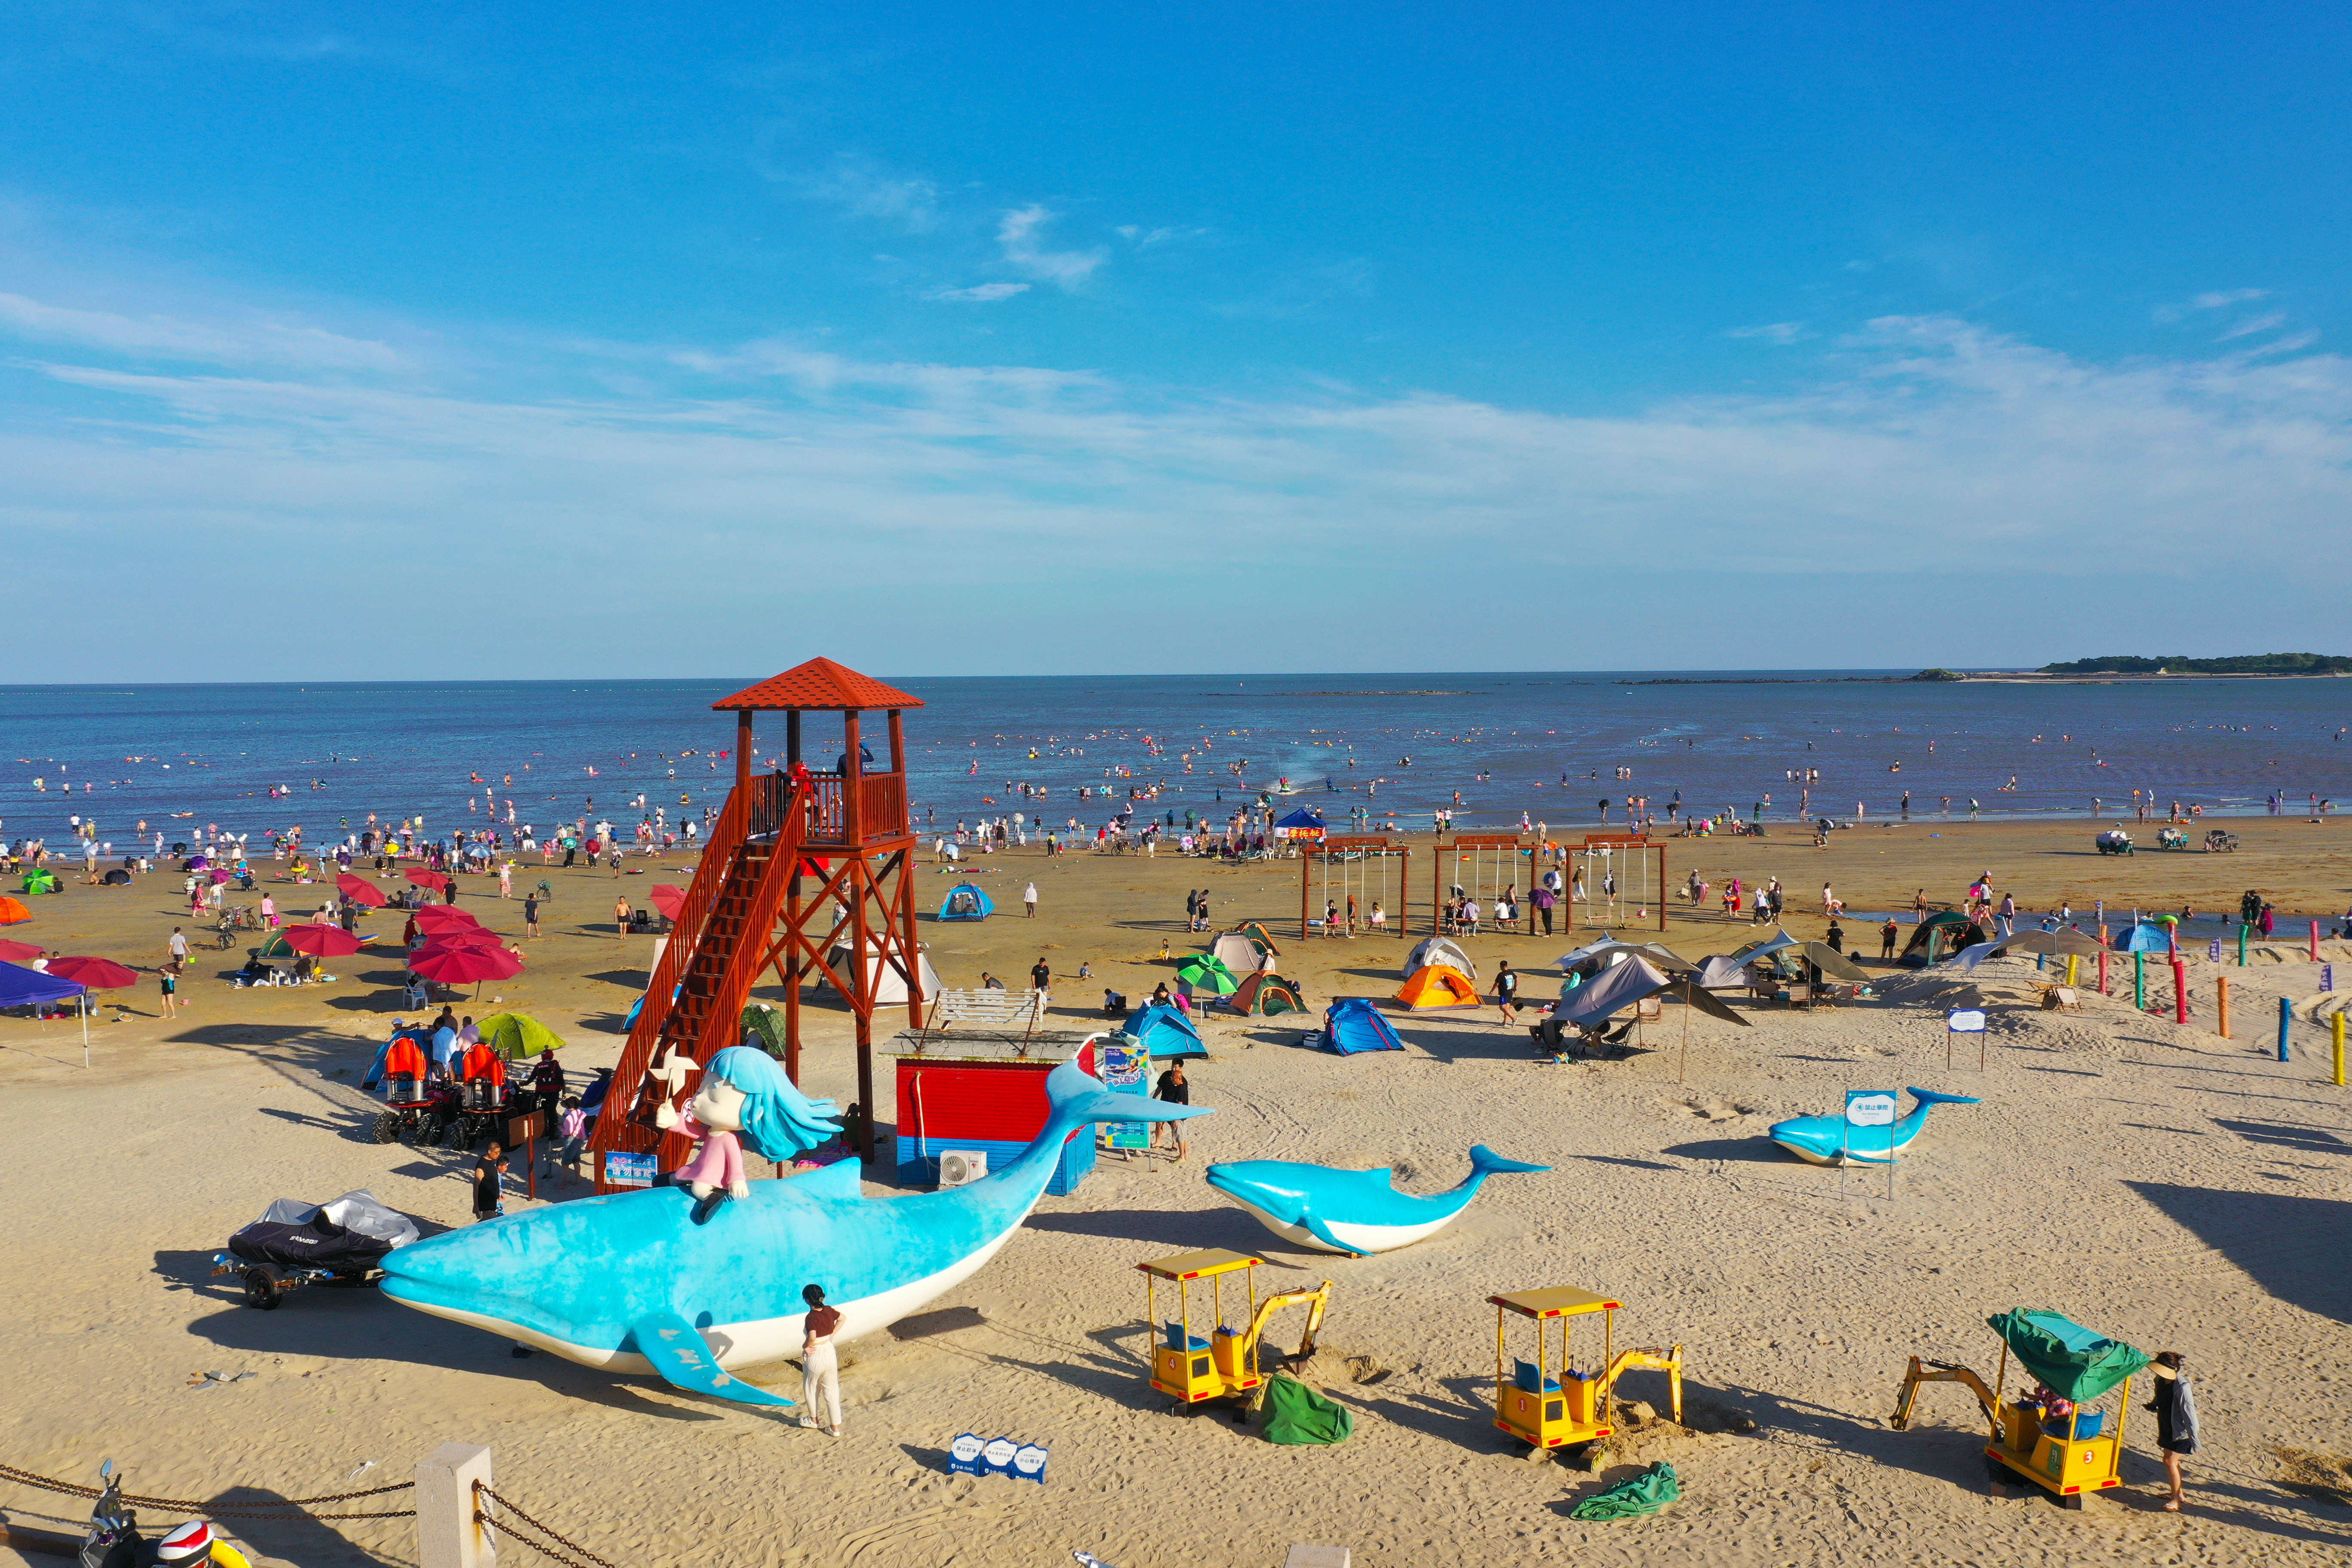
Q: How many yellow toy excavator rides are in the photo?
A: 3